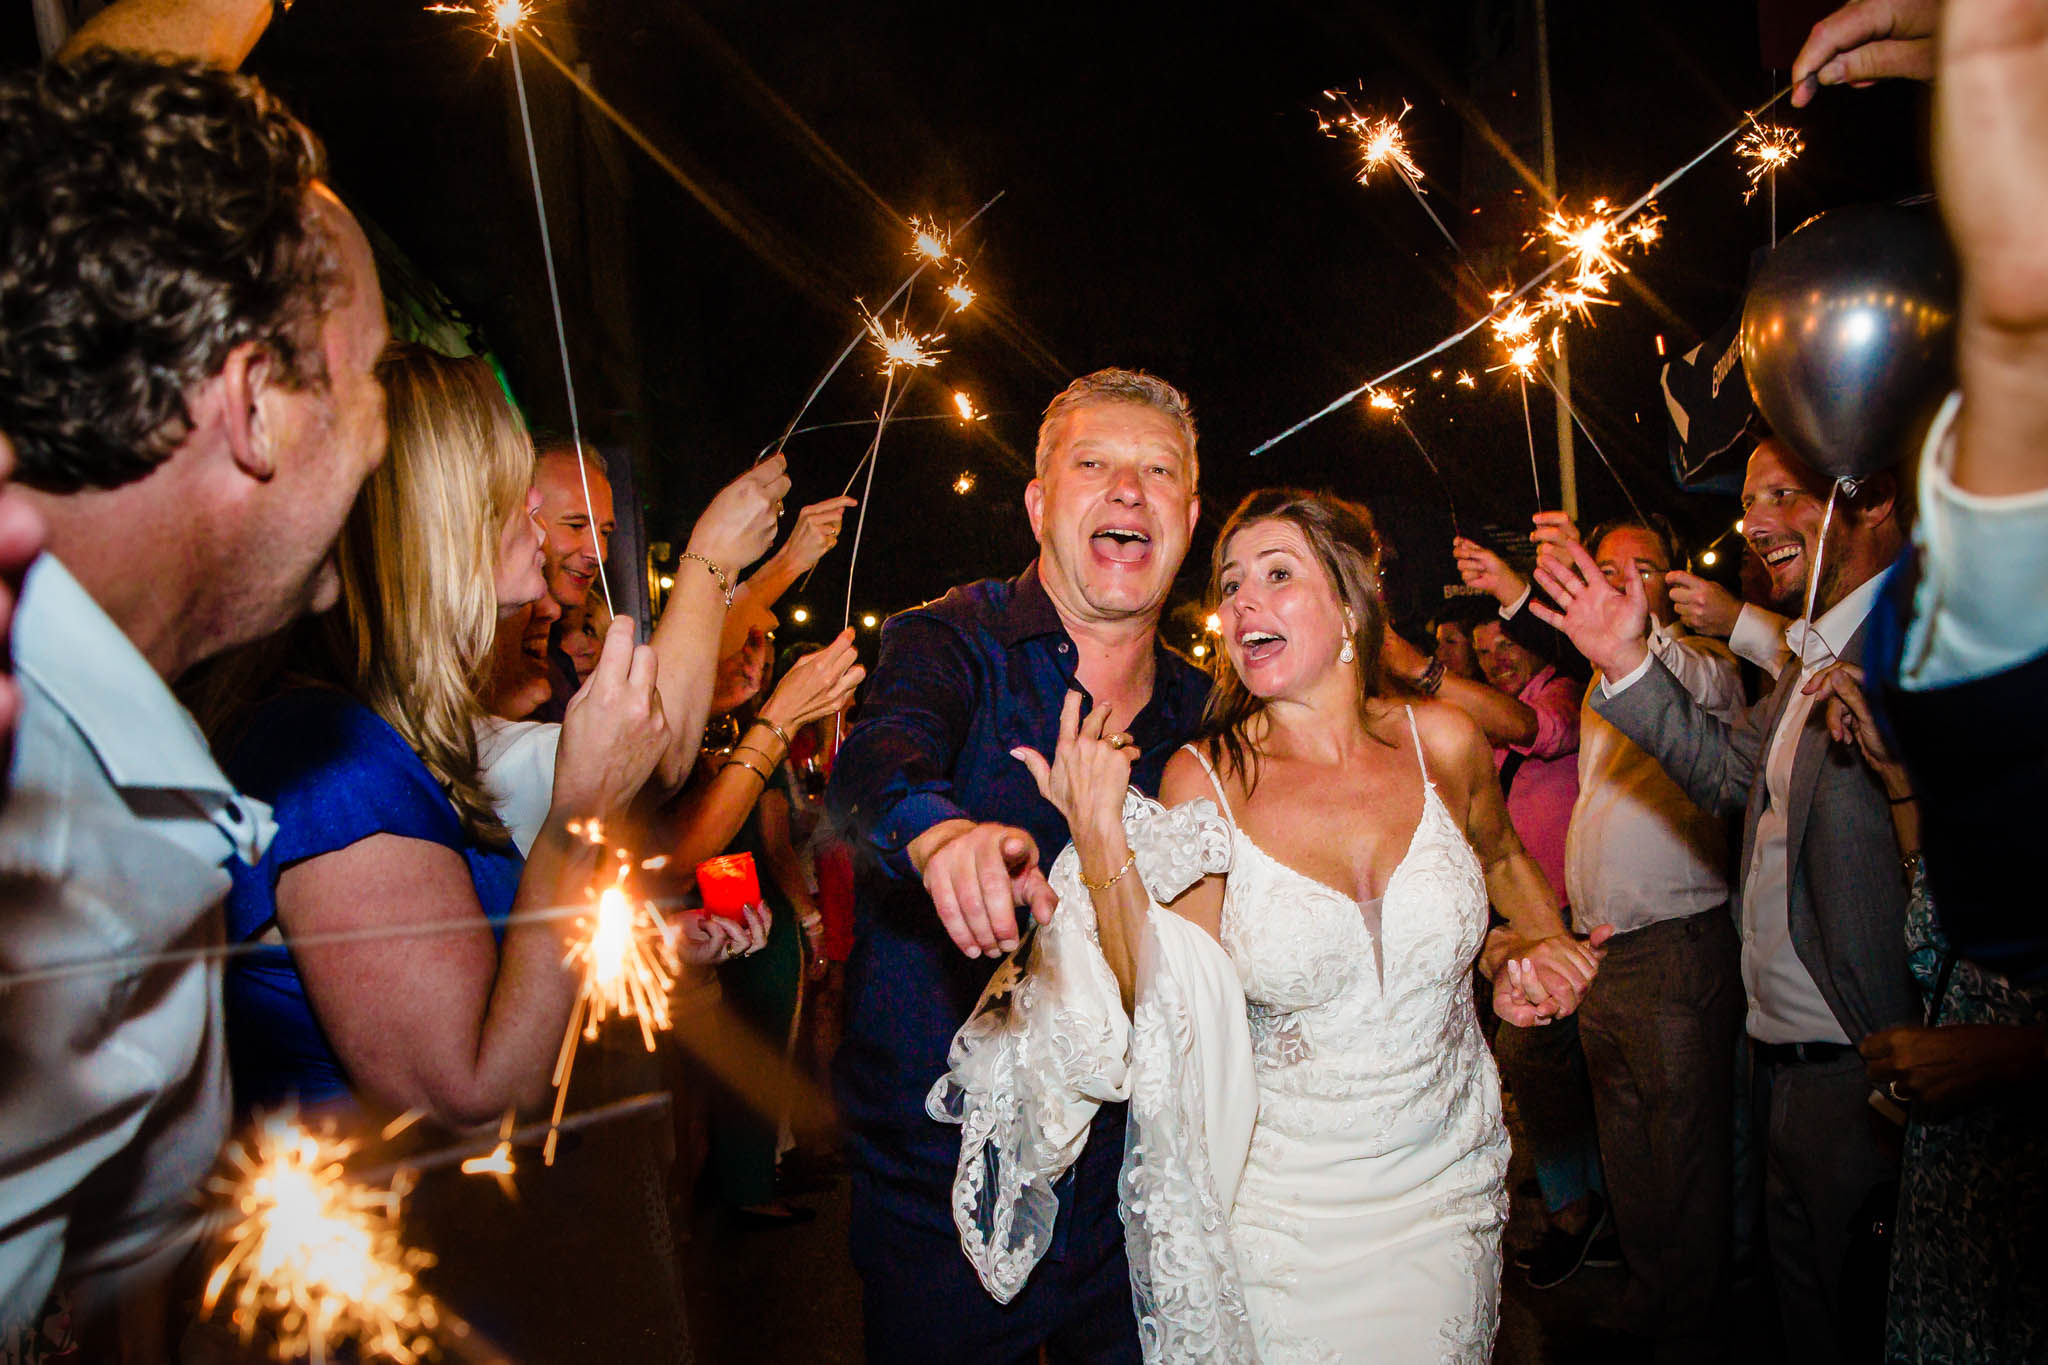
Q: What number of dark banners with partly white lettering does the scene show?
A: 2